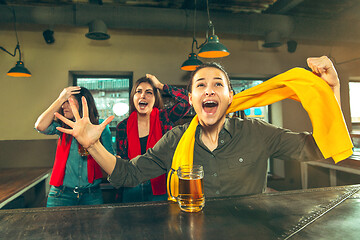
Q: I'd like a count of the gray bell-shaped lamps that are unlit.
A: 2